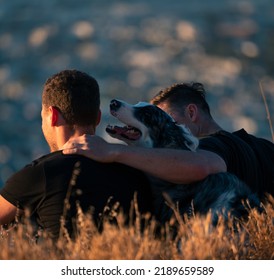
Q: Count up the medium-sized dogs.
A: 1